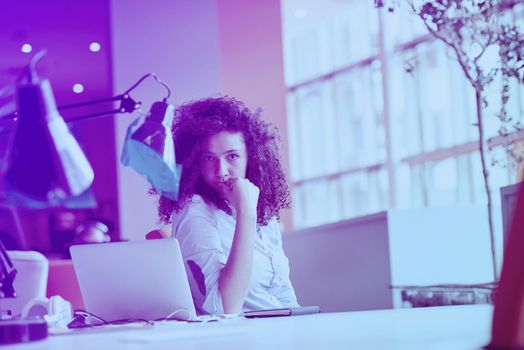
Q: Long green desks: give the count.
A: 0